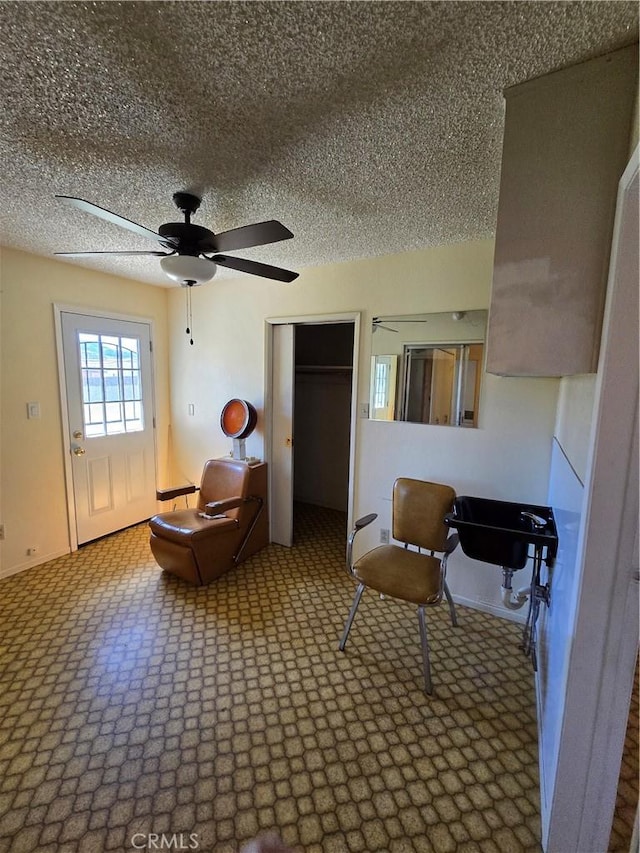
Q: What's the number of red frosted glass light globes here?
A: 0